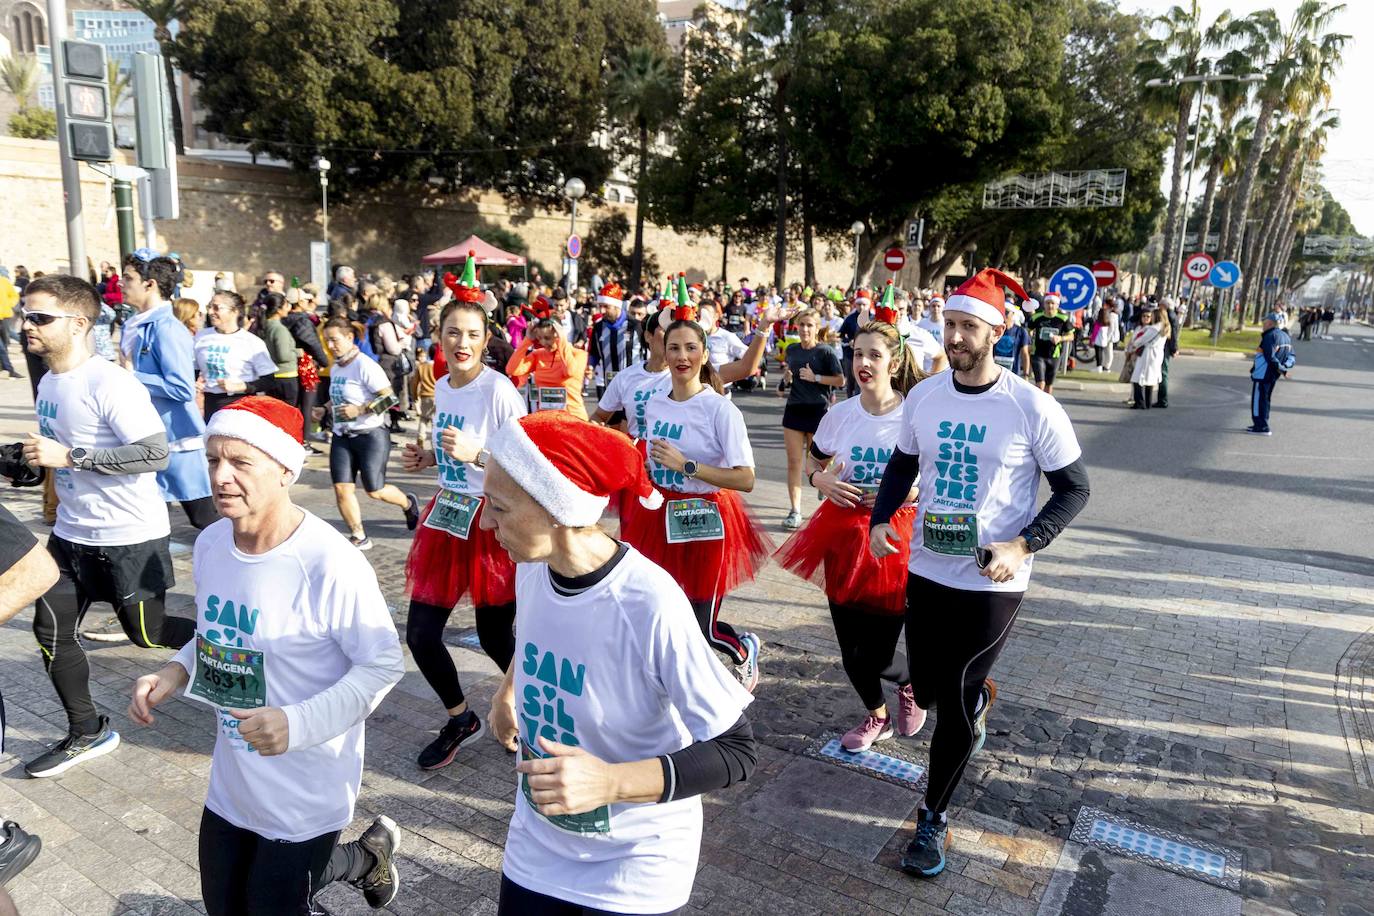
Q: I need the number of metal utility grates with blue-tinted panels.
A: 2